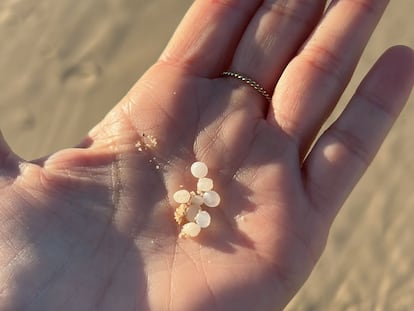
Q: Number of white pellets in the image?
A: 8